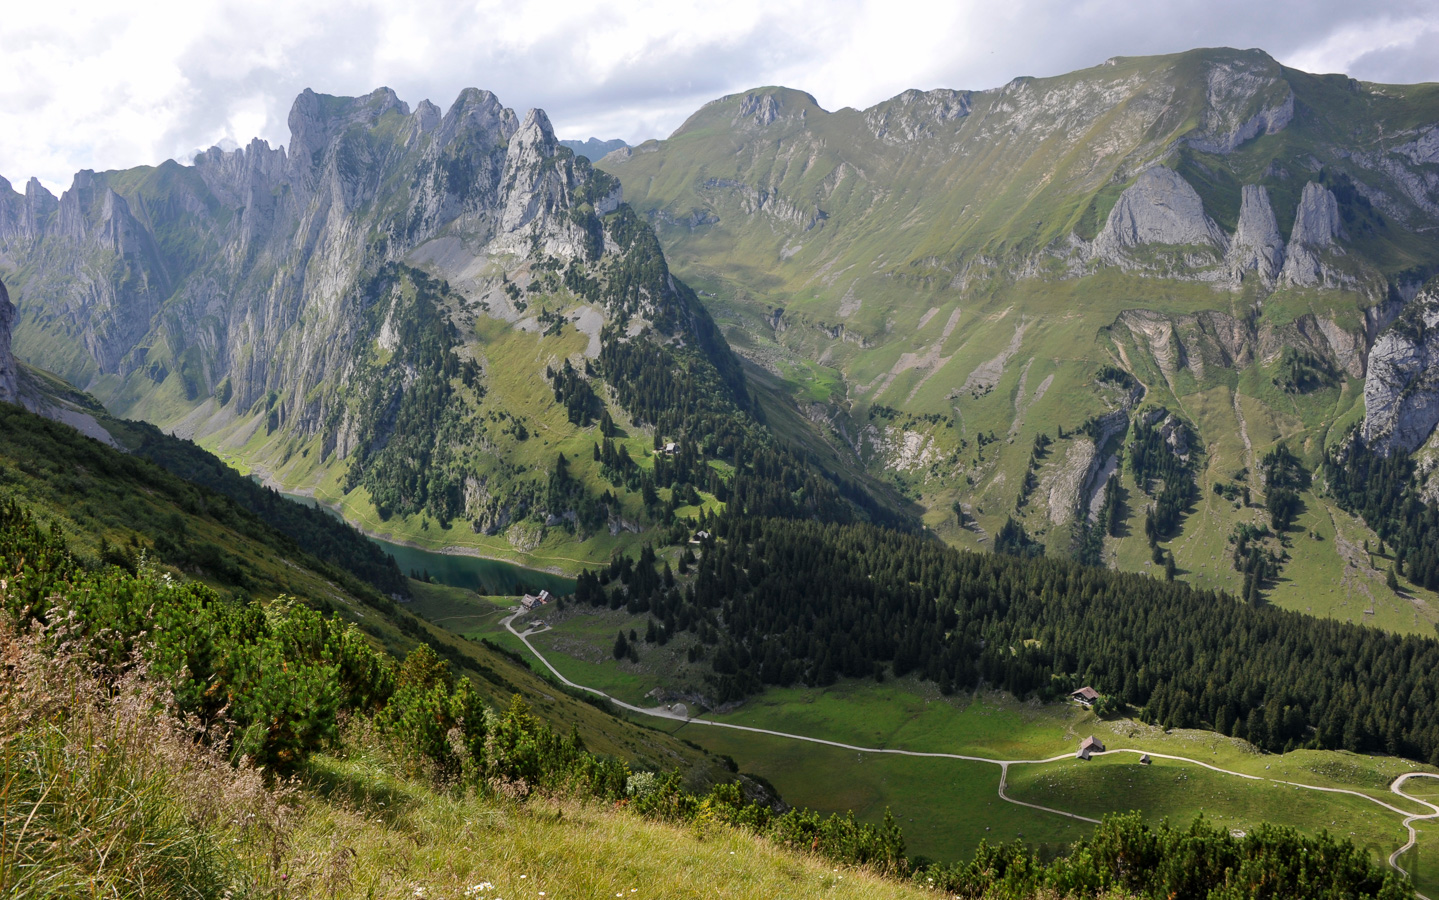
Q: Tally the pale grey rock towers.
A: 3